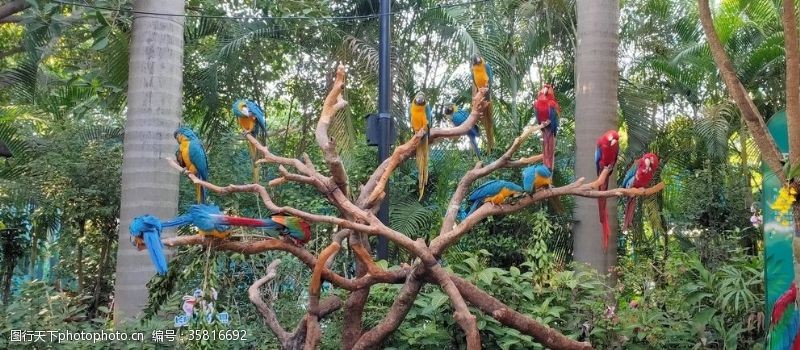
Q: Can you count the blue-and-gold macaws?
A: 9